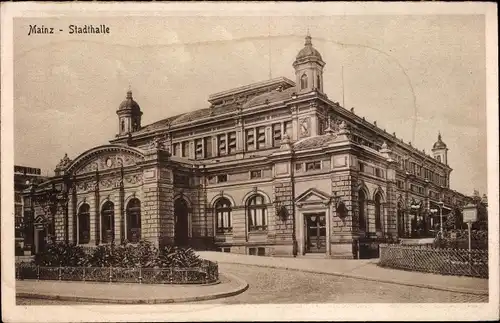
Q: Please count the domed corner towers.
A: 3